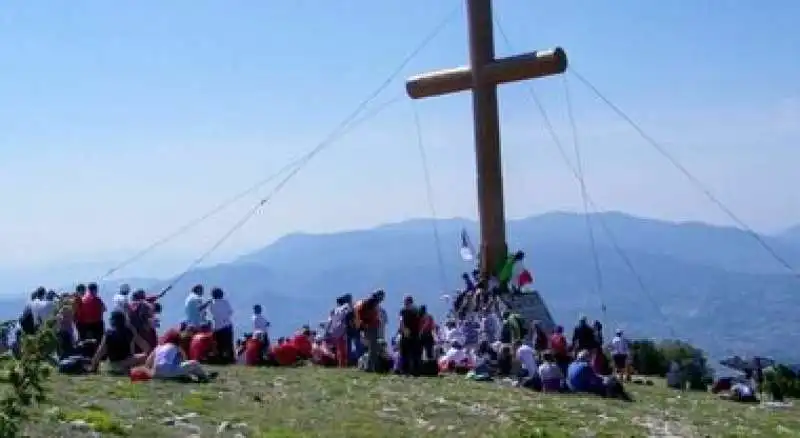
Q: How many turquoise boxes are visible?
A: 0